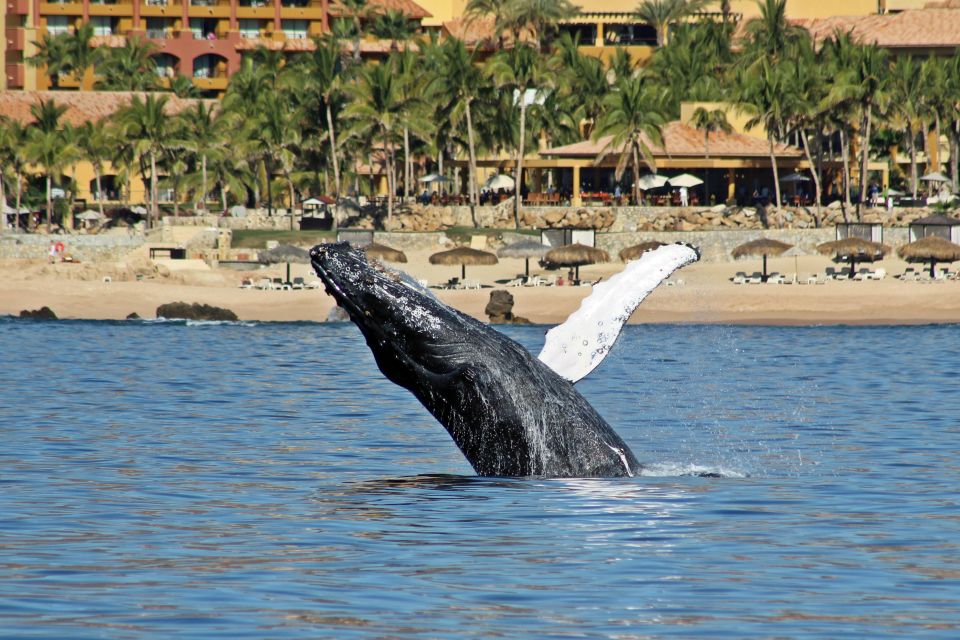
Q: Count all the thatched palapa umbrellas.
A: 9